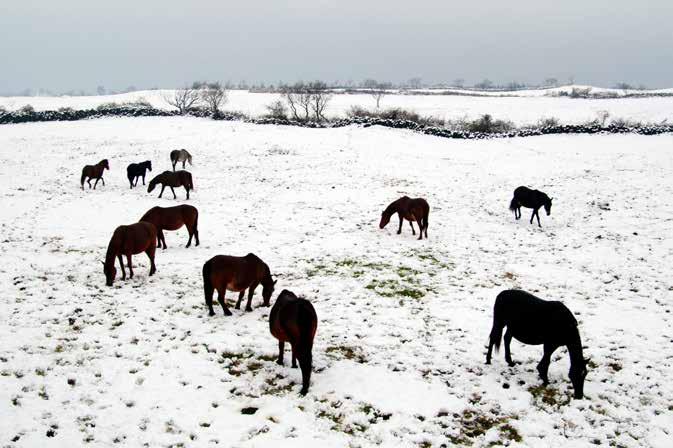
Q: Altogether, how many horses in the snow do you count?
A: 11